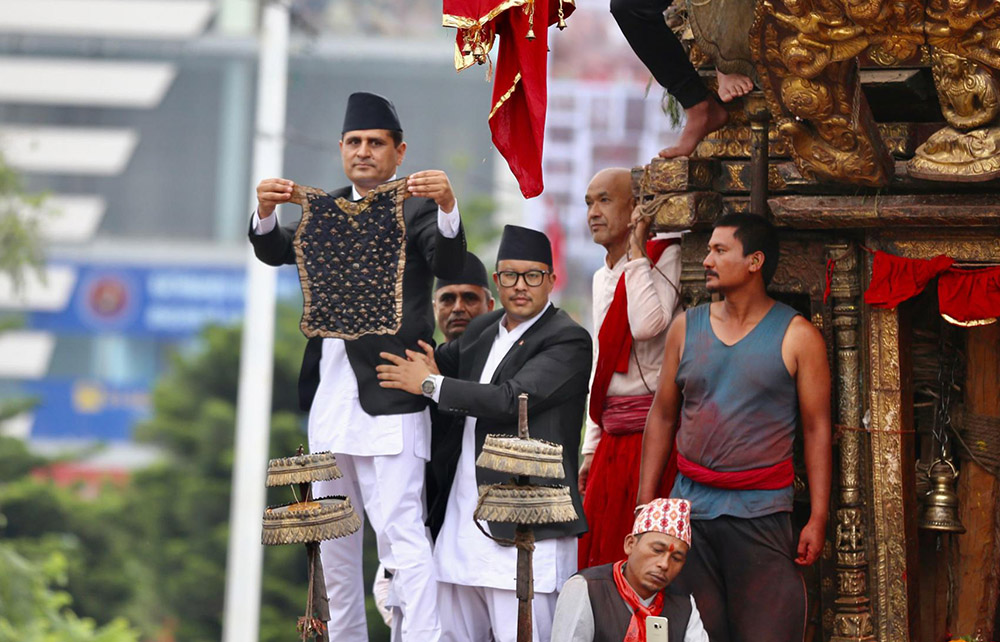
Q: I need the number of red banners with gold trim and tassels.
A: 1